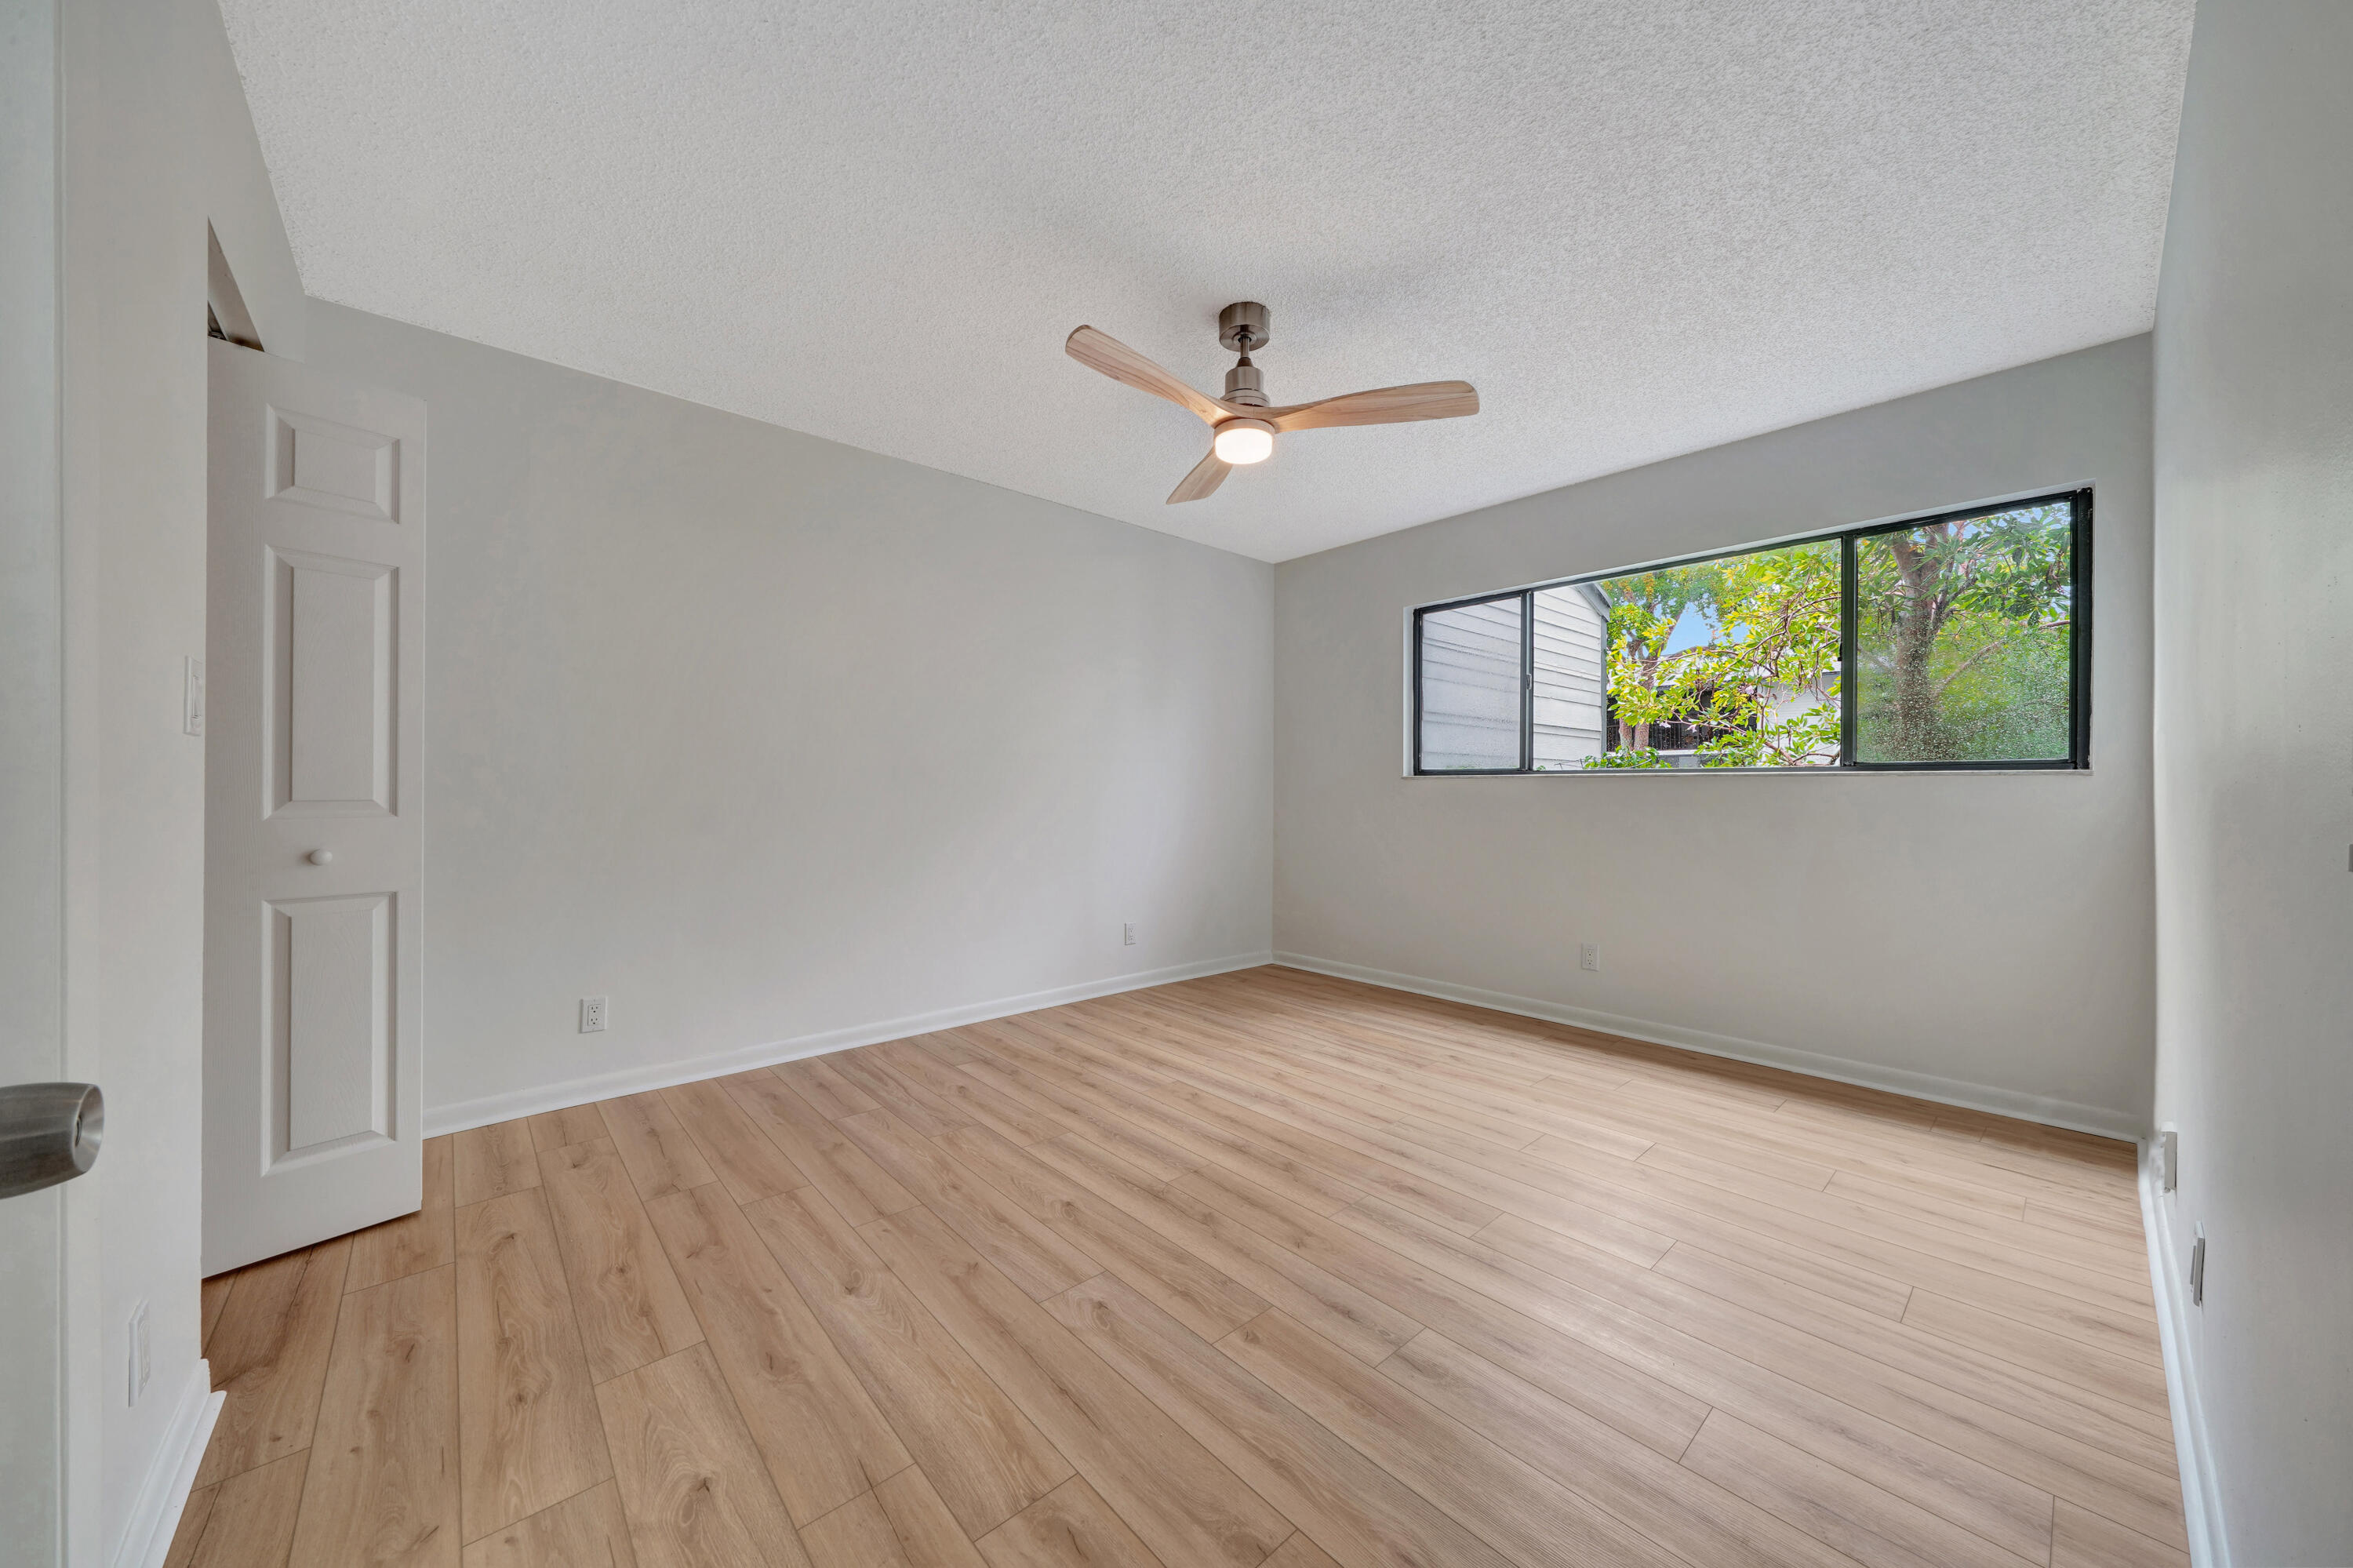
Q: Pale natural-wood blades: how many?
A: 3